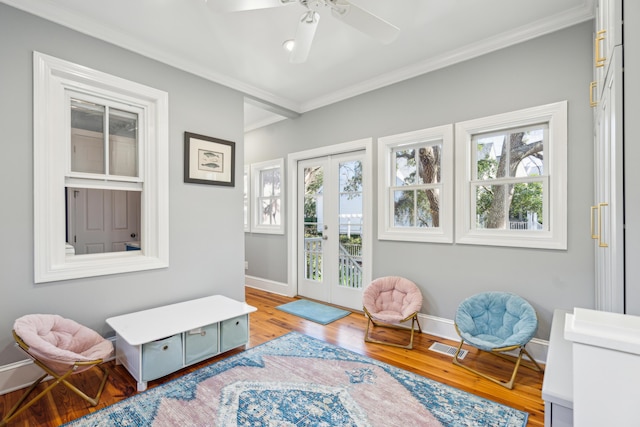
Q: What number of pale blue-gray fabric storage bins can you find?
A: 3